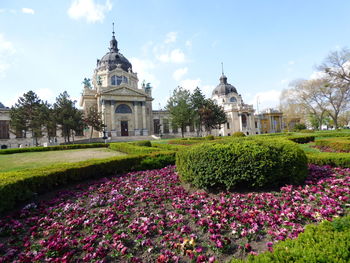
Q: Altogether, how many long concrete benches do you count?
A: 0